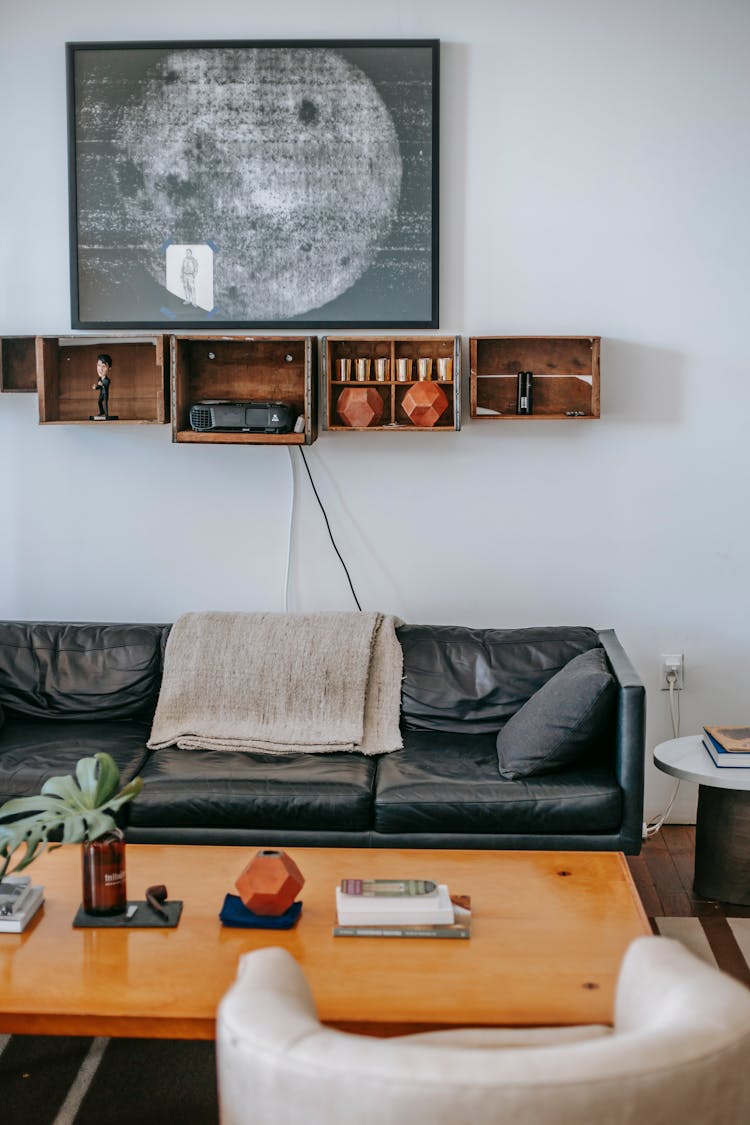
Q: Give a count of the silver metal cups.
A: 6